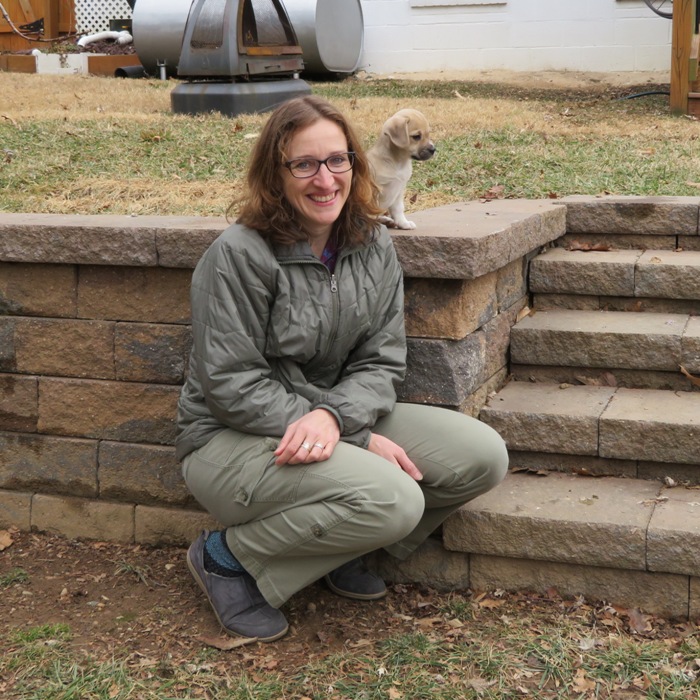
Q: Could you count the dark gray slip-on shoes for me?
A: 2